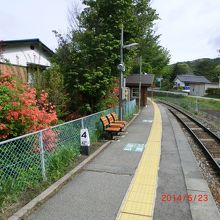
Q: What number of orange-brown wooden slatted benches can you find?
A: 3